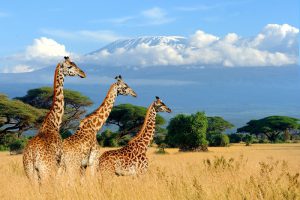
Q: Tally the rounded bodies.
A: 3